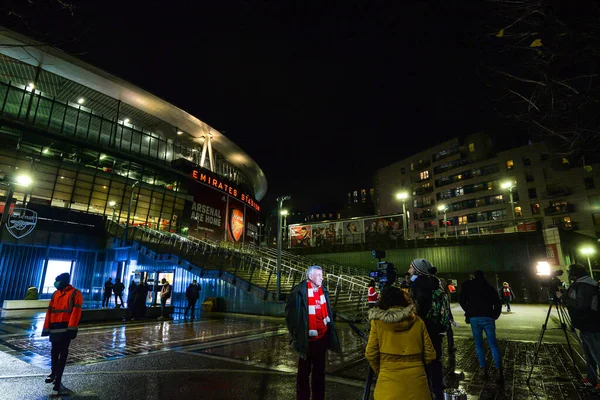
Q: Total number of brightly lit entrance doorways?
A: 2